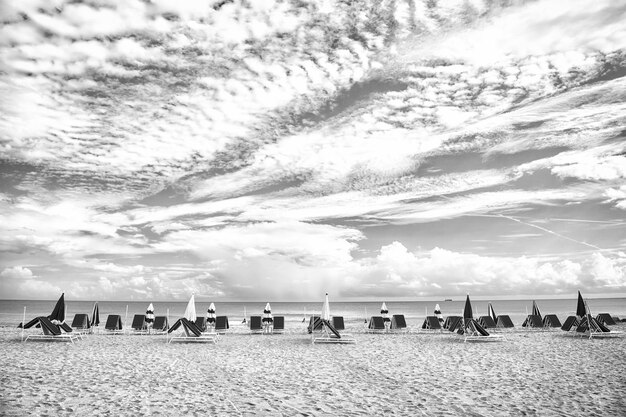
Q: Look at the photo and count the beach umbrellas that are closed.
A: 13